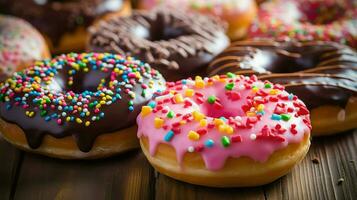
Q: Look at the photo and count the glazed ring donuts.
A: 8